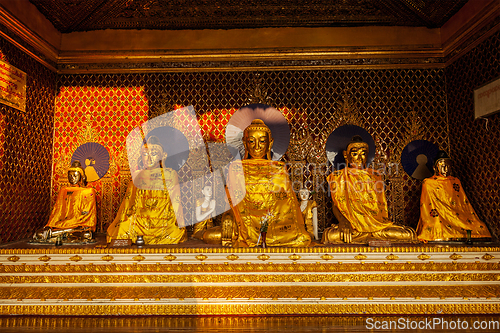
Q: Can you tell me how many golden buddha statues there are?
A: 5